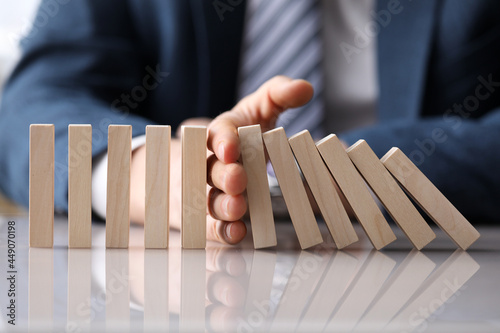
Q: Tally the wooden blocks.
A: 11